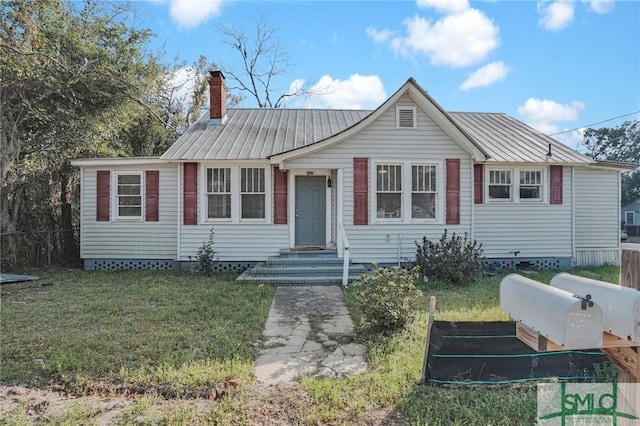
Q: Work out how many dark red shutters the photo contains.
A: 8